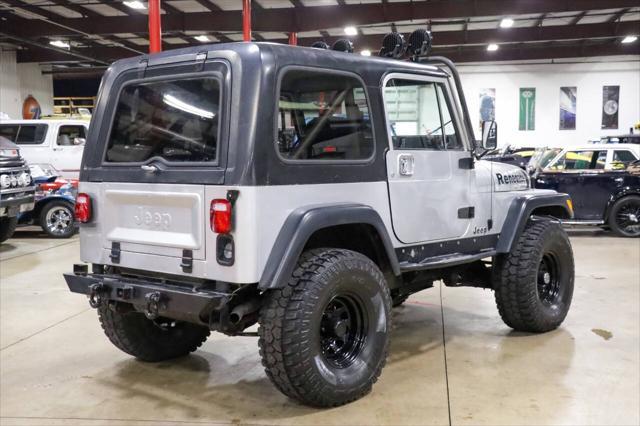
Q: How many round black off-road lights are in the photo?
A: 4